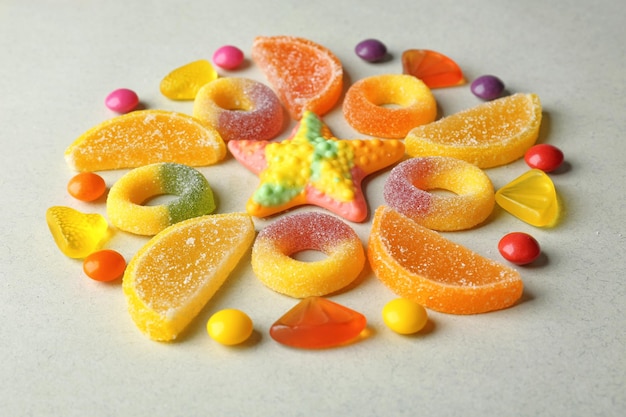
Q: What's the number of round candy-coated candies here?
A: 10